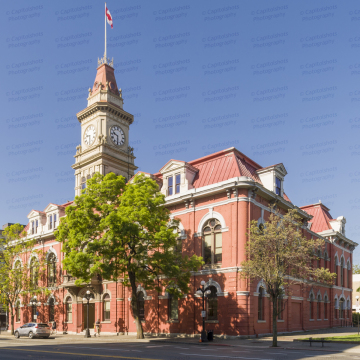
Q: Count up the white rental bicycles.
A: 0